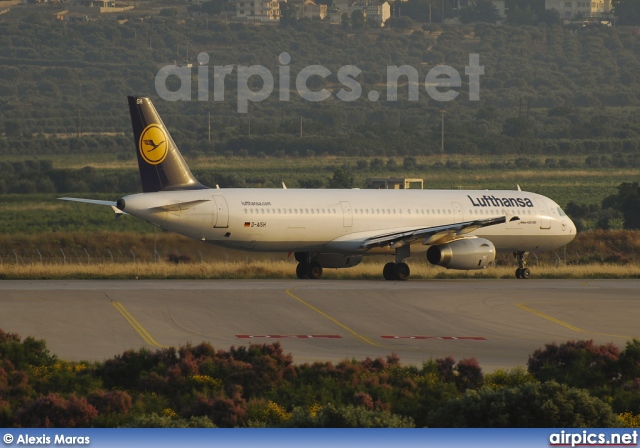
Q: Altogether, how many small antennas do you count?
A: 3